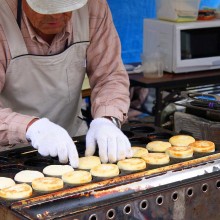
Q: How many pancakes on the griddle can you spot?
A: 15